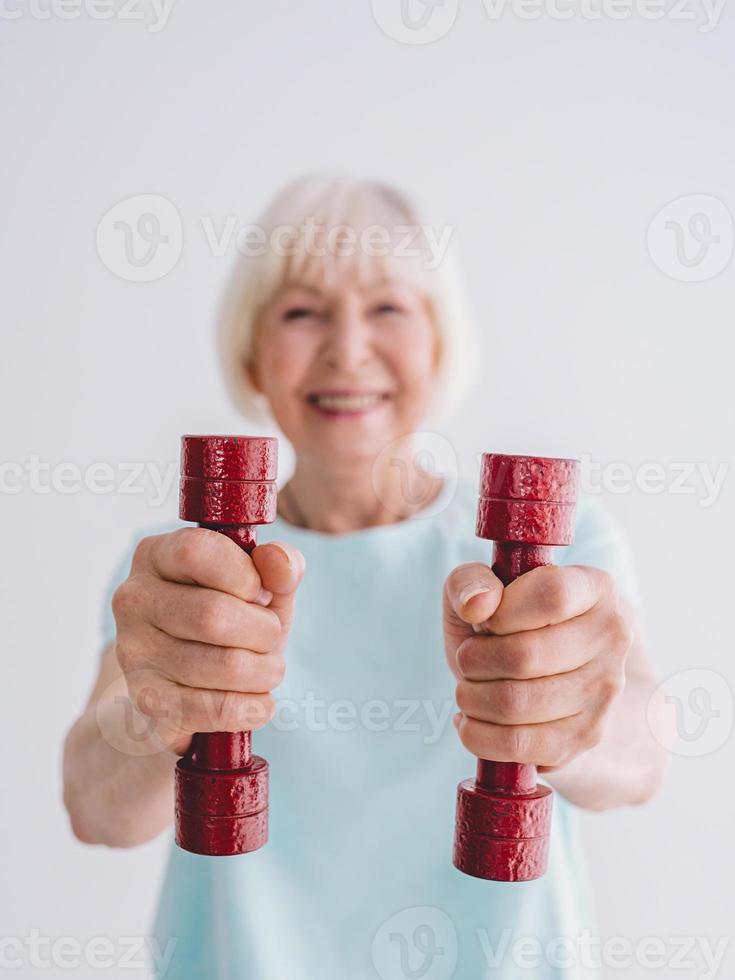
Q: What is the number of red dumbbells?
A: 2